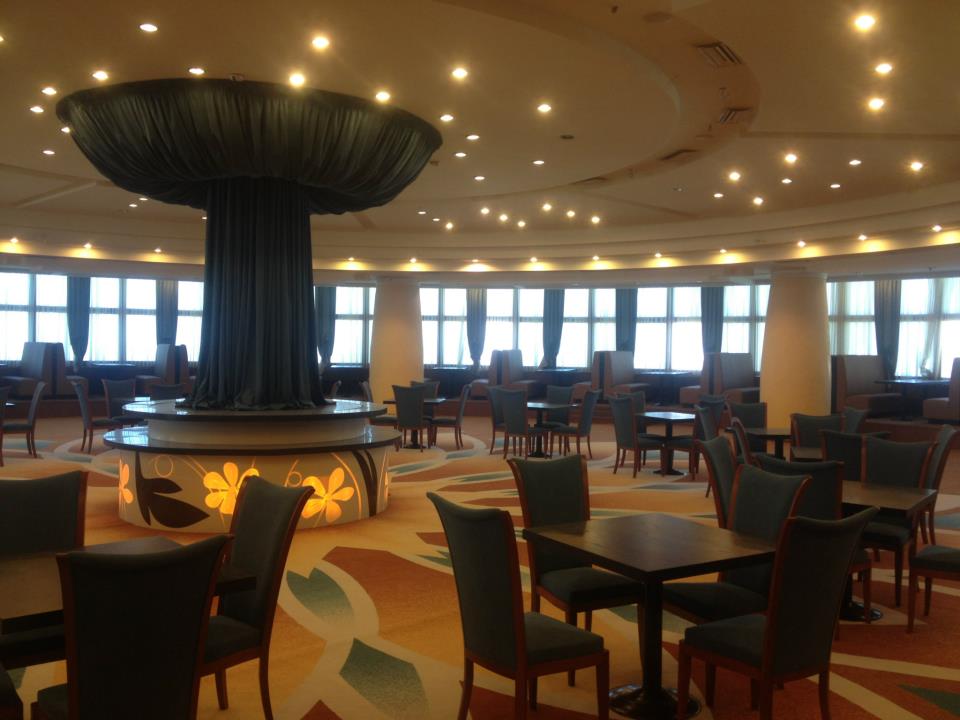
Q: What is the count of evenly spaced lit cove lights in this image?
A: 13